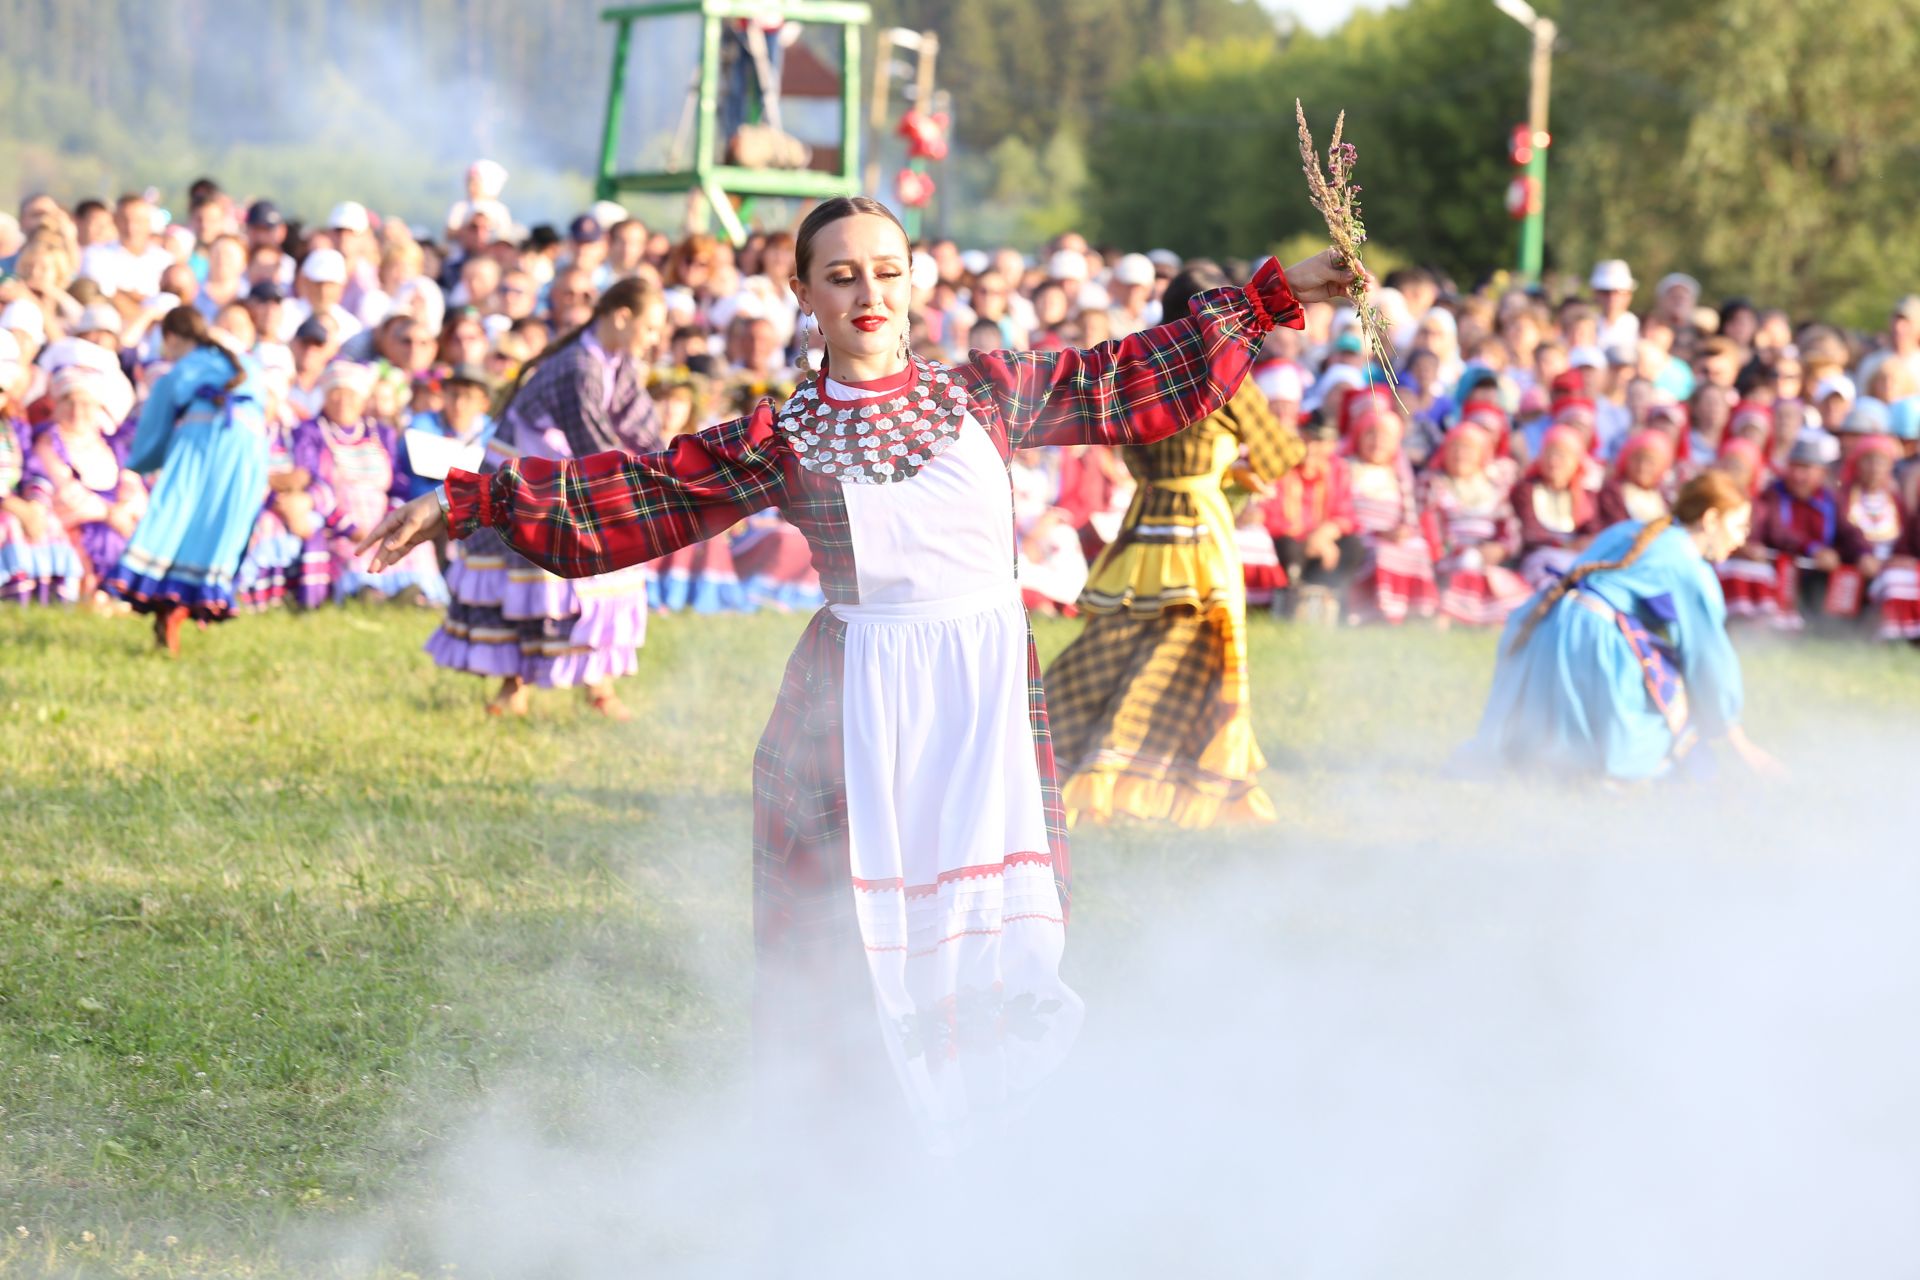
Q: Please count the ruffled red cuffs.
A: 2